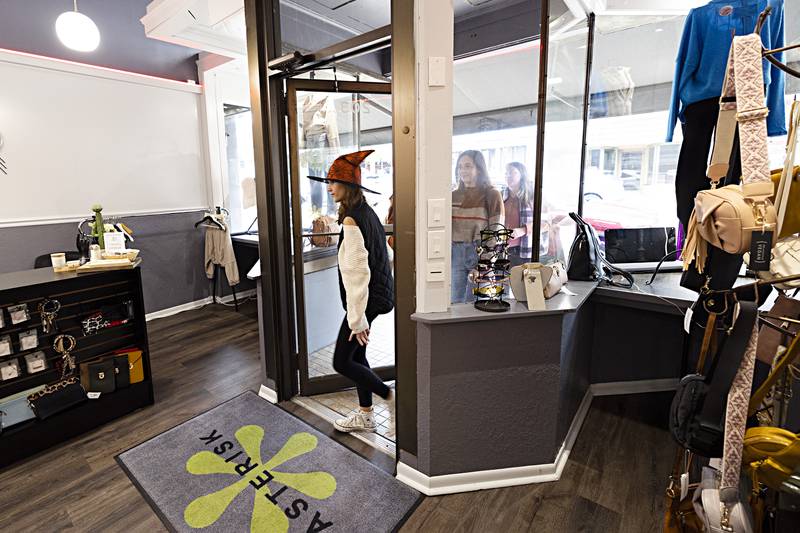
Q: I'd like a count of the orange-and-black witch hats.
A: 1